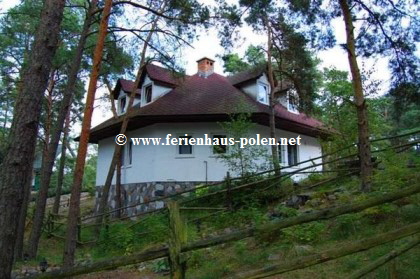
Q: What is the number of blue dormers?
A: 0